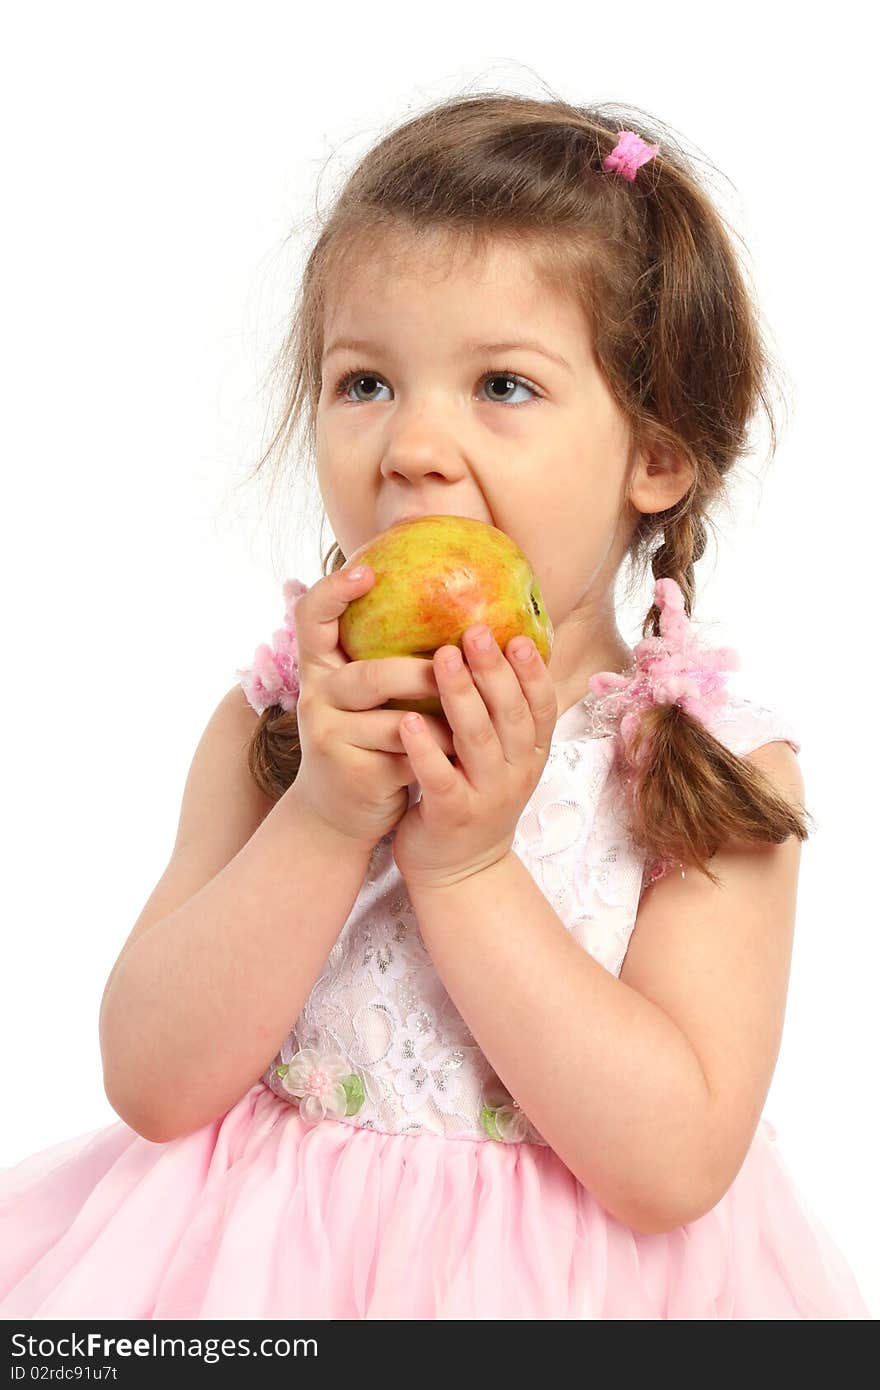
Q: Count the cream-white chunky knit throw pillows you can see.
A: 0